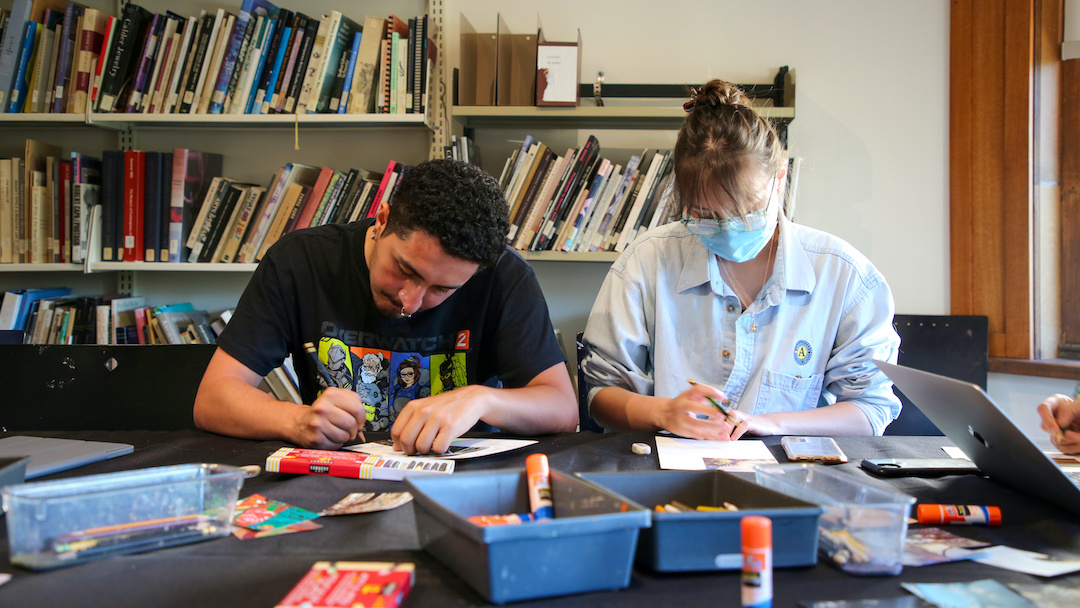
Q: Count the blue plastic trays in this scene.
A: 2